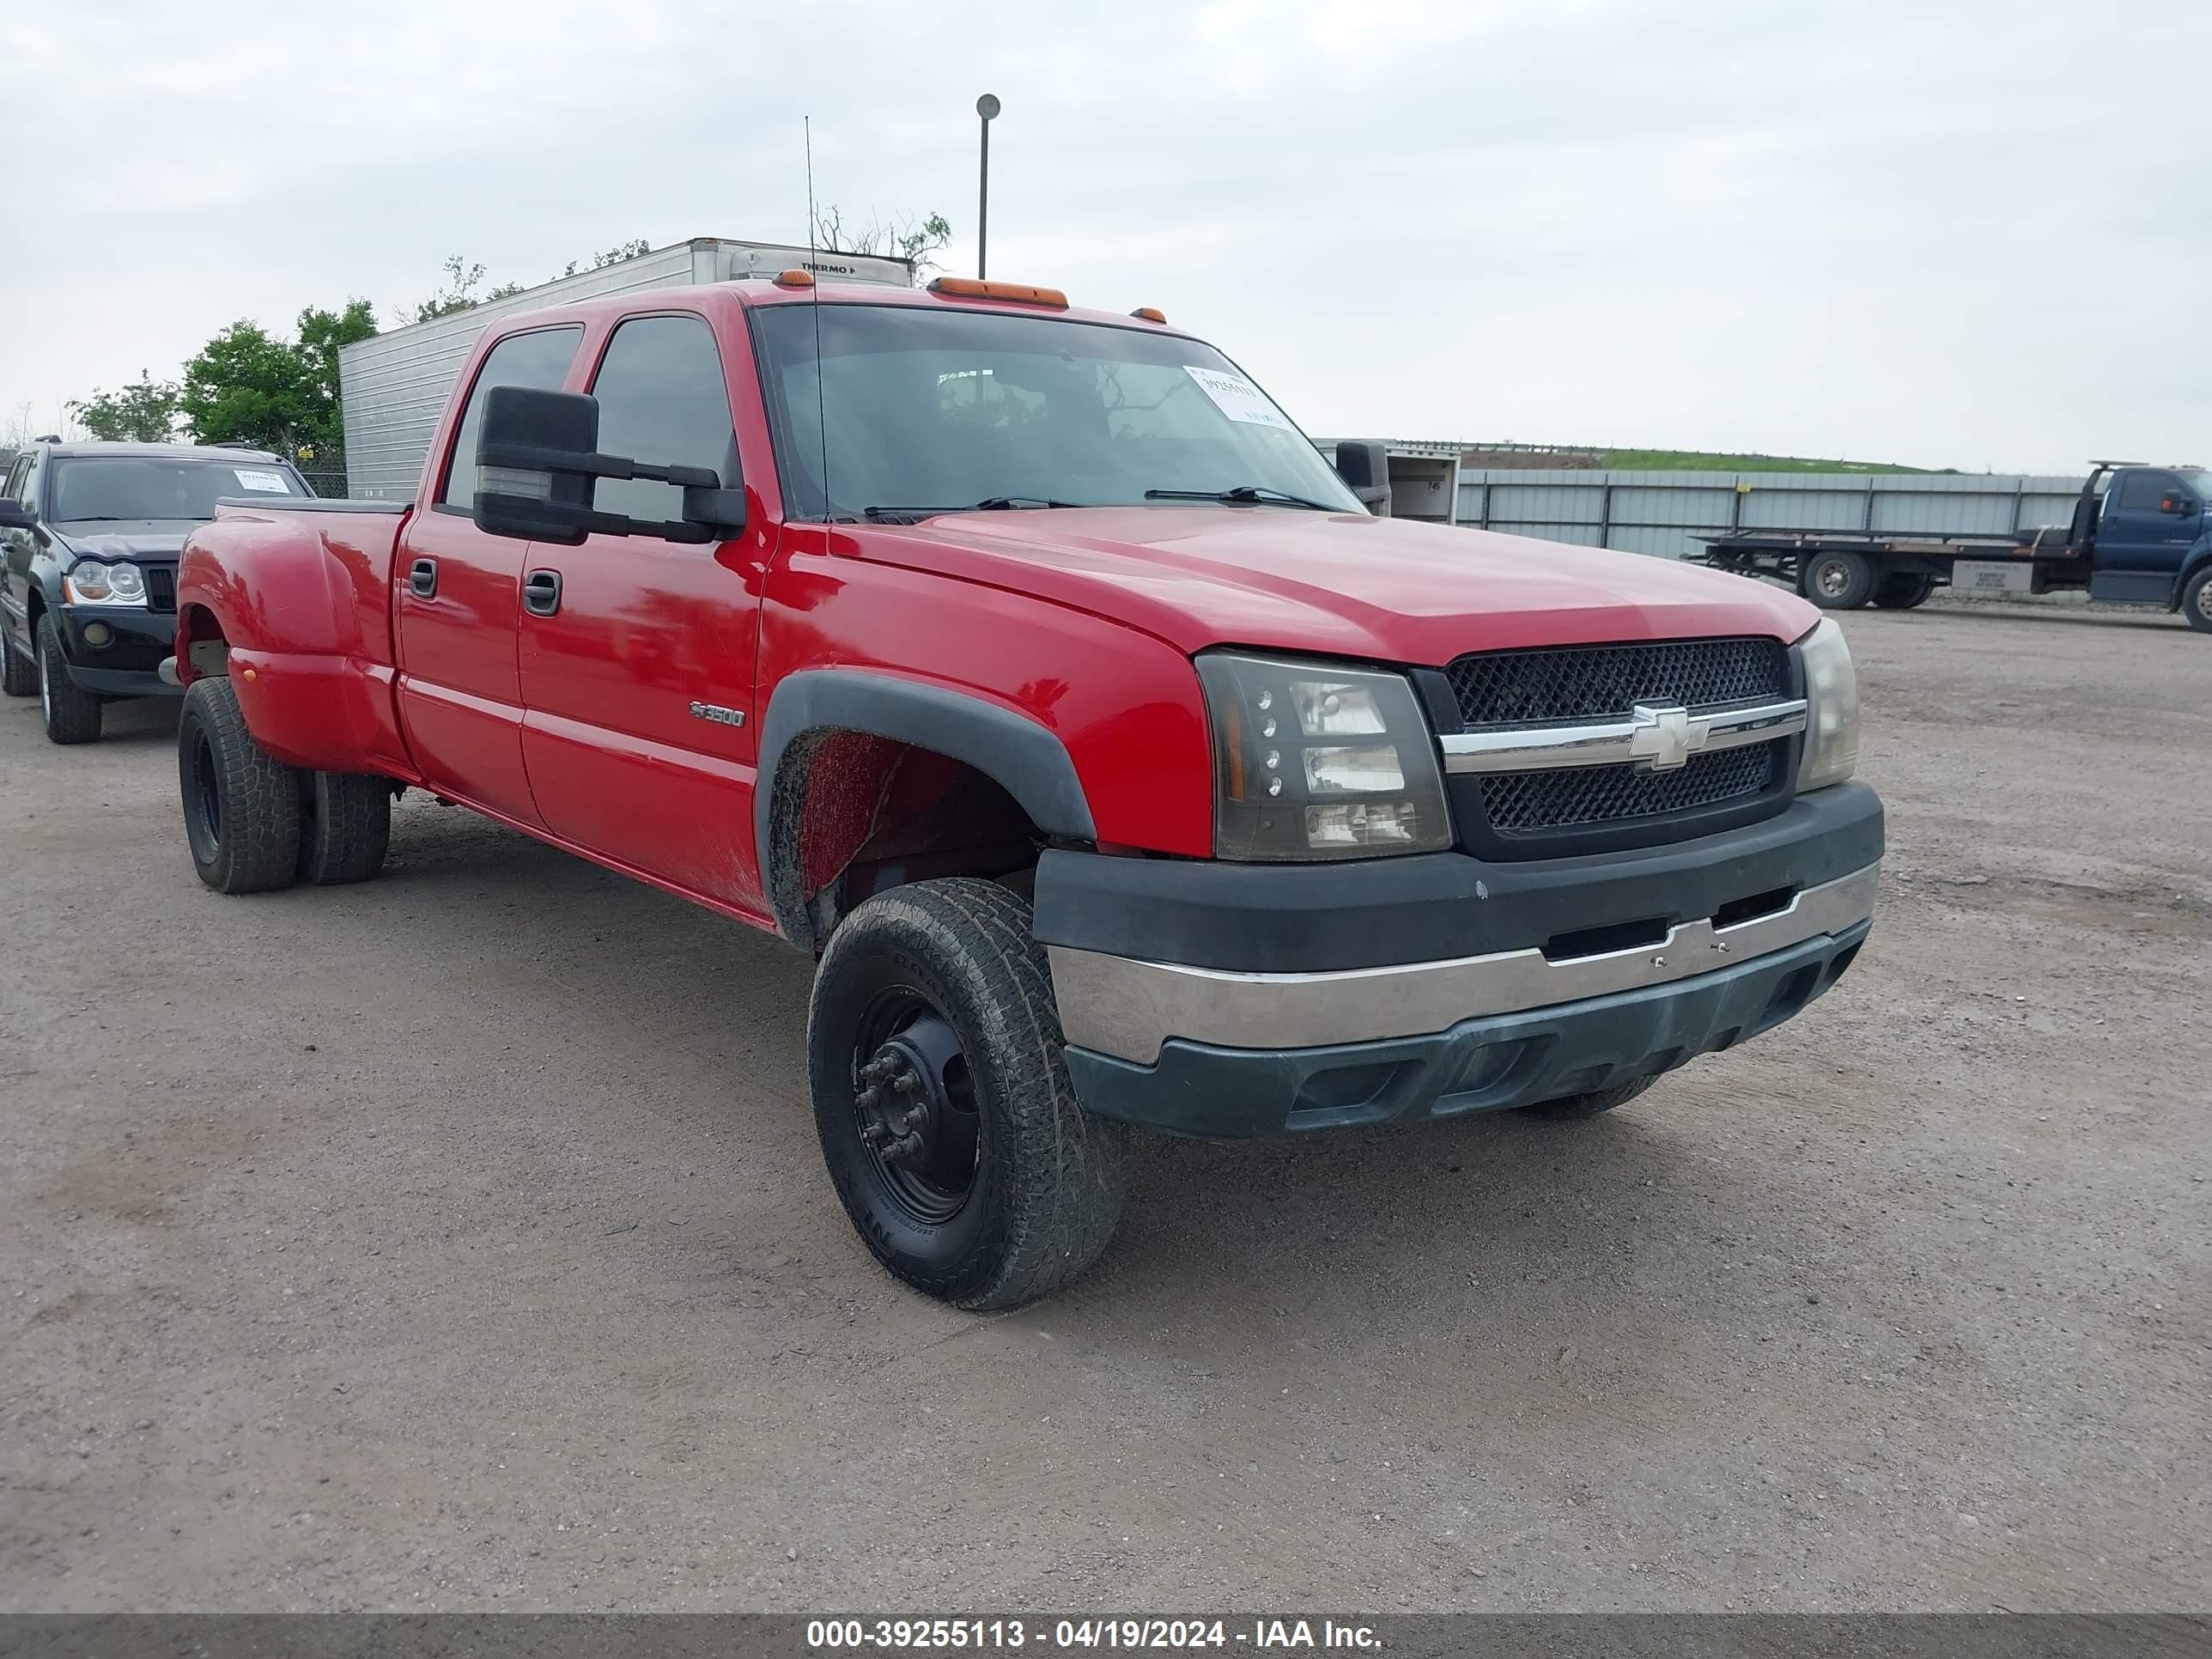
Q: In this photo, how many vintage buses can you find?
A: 0